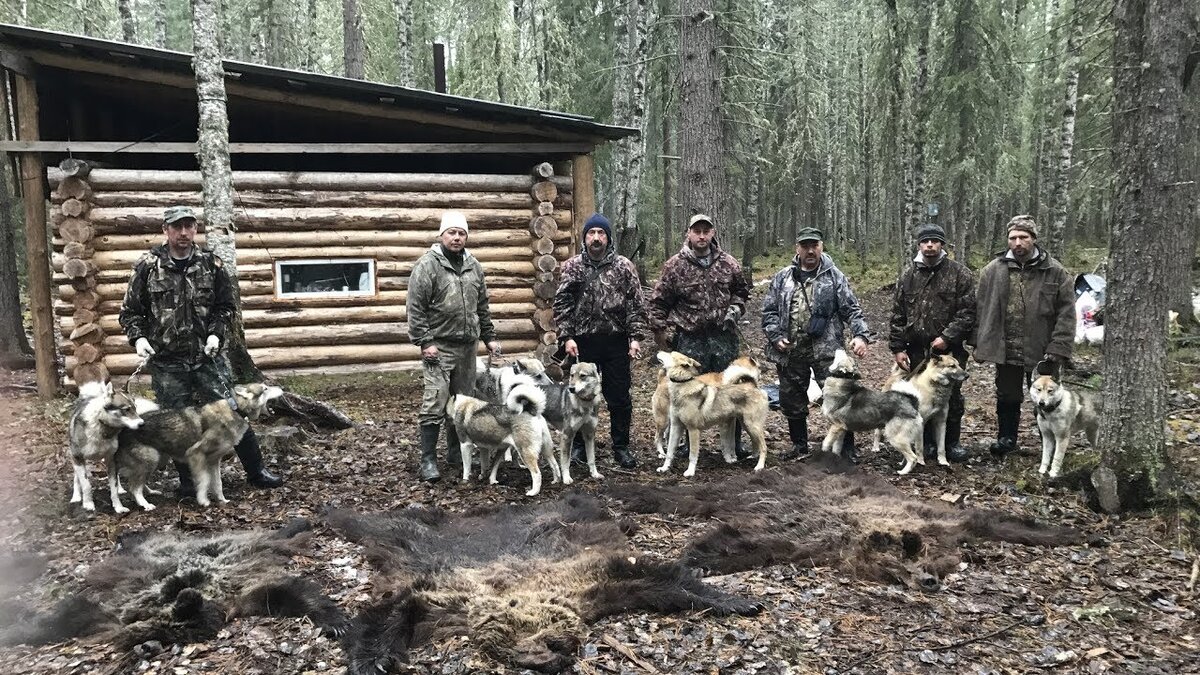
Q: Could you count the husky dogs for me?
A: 10